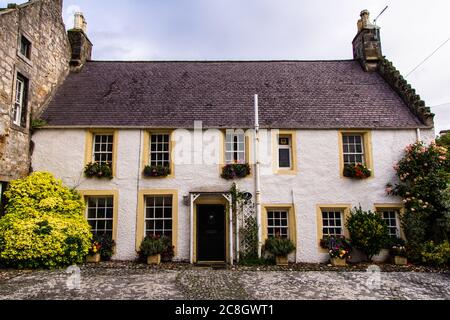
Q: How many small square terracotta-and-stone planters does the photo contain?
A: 5